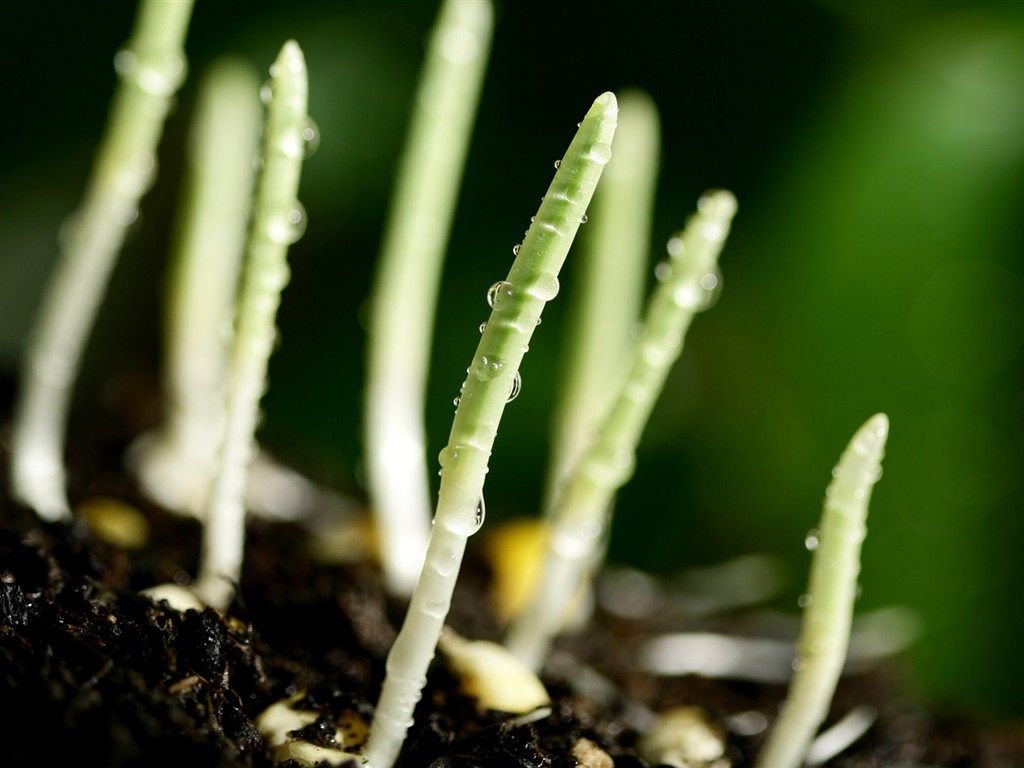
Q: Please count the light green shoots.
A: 8